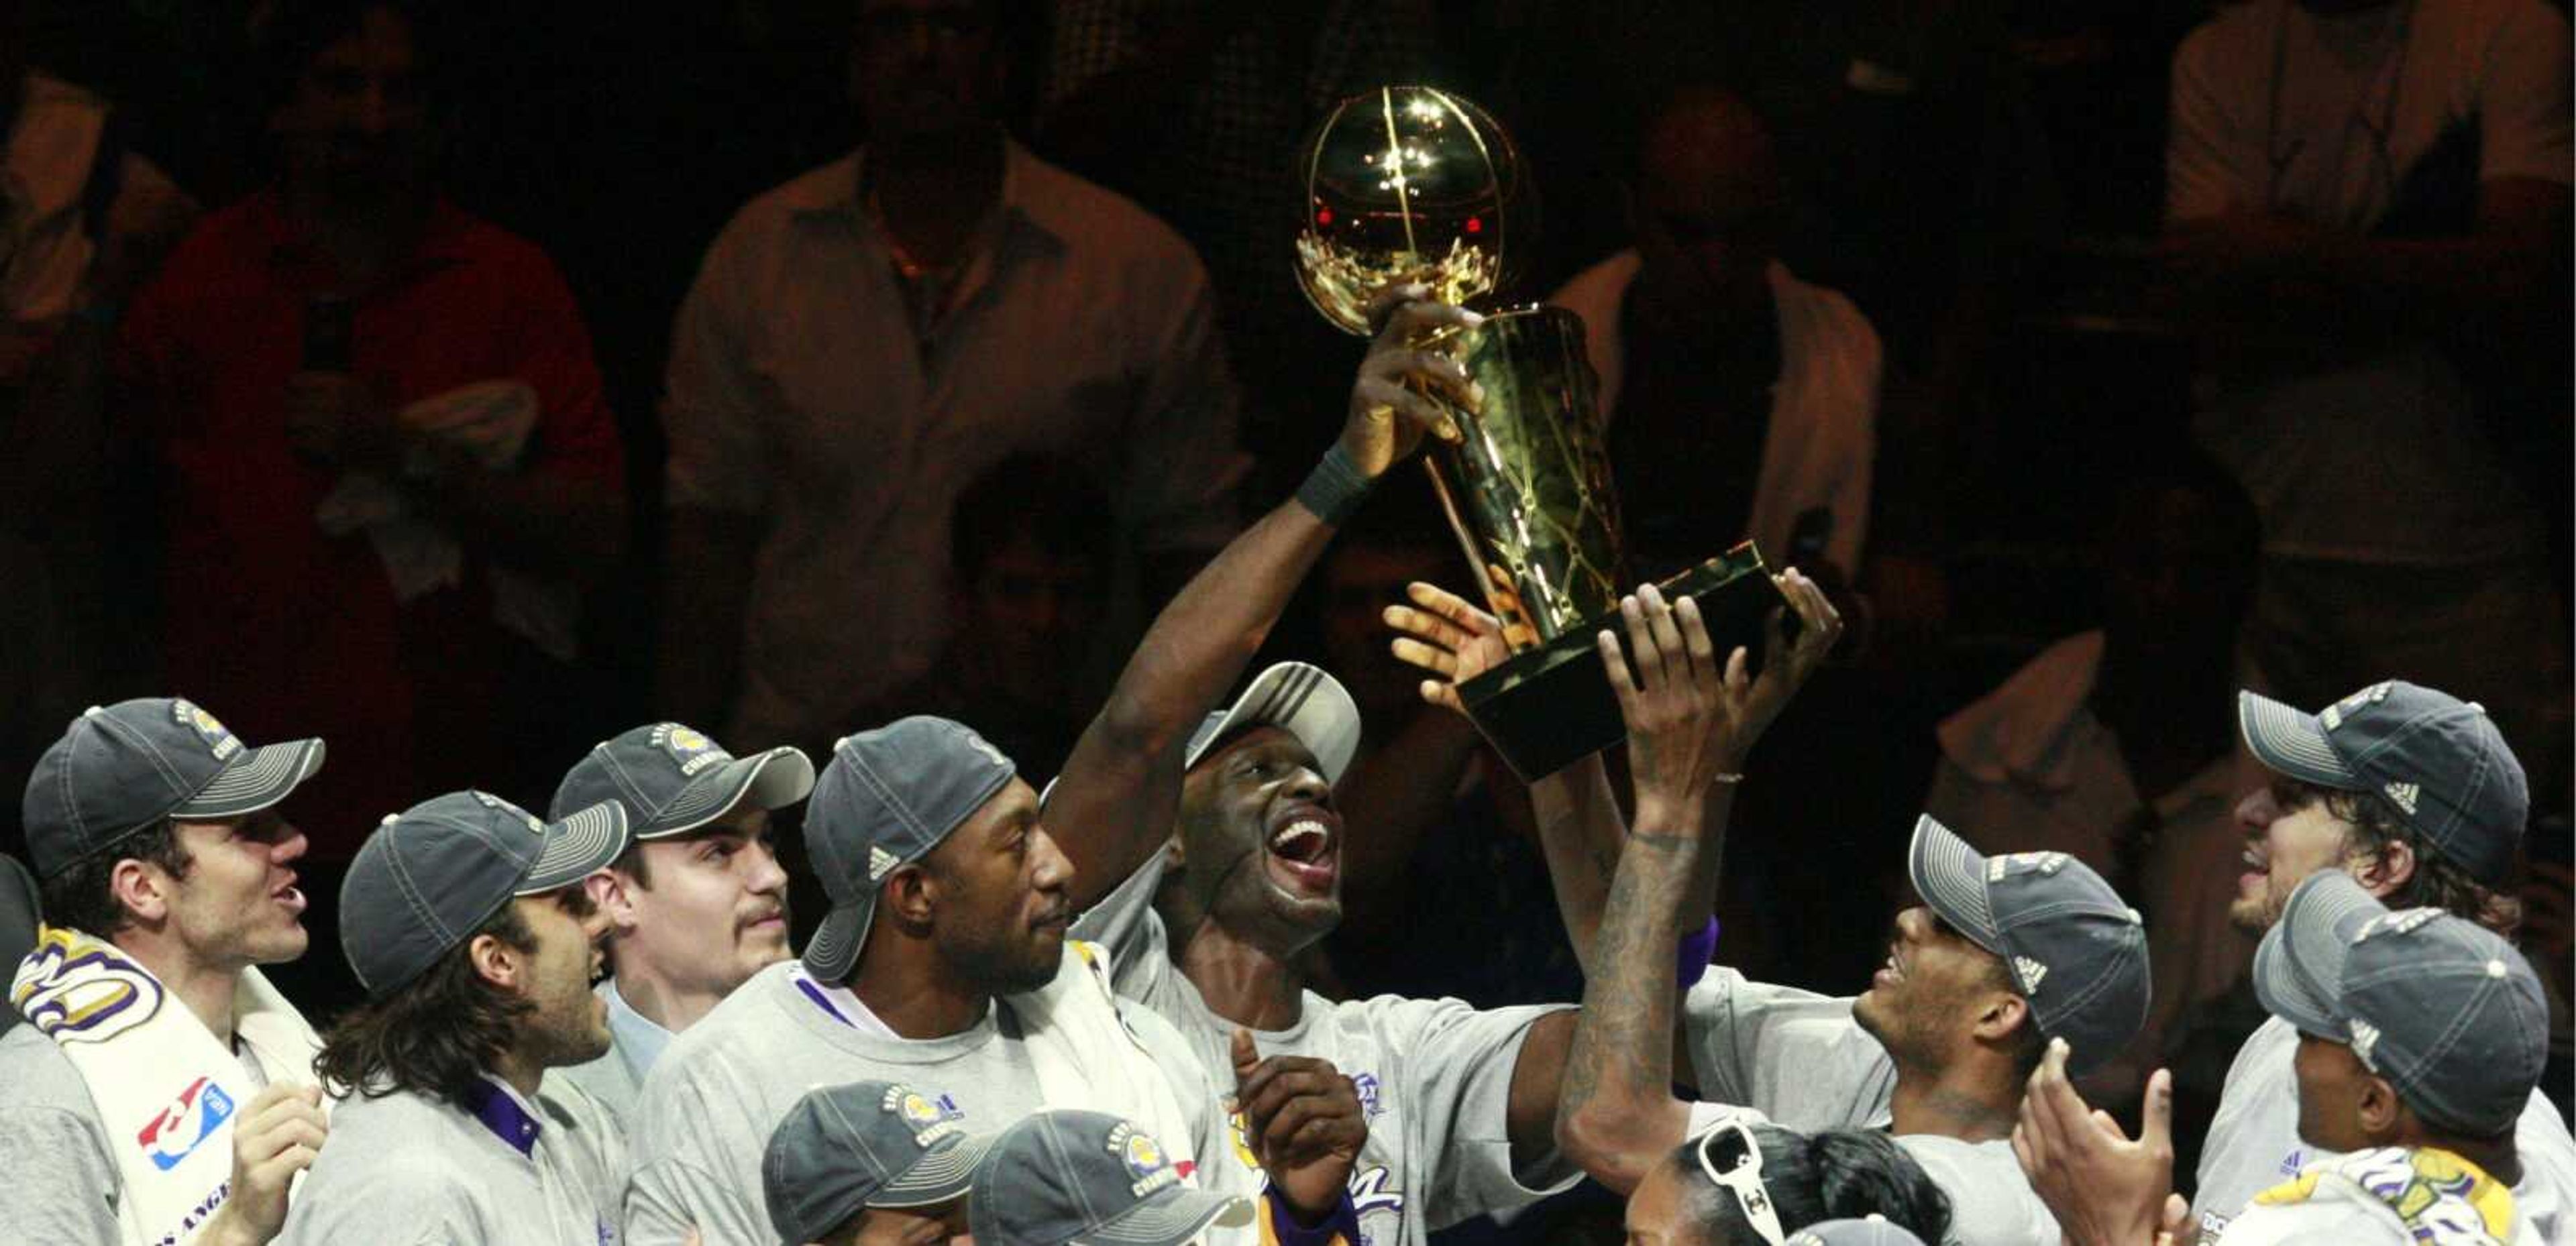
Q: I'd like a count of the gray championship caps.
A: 11